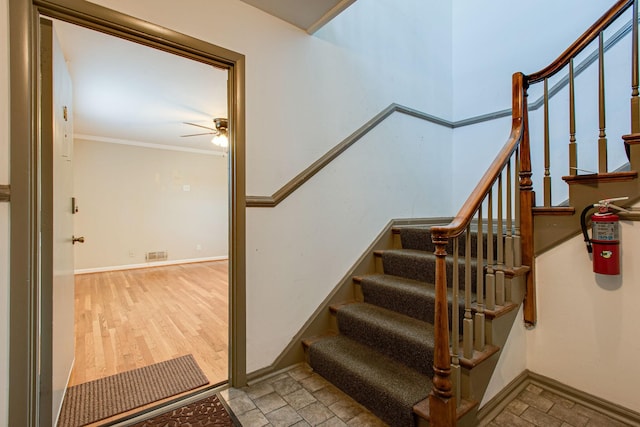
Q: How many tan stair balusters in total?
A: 11